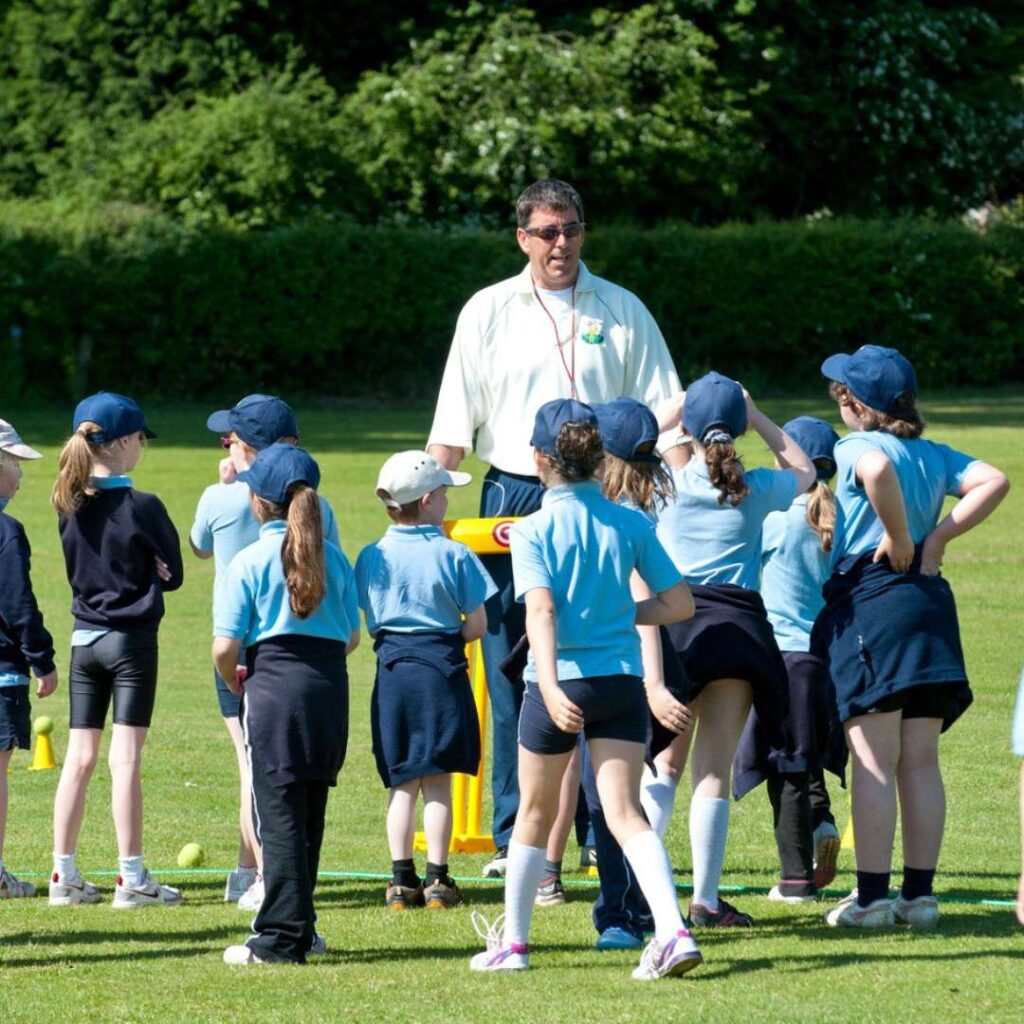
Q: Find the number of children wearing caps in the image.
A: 10